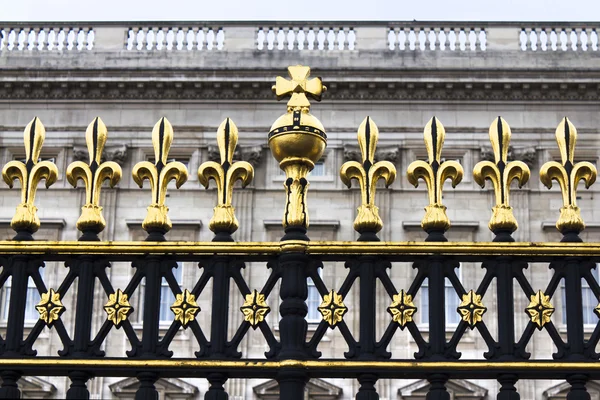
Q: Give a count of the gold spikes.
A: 8